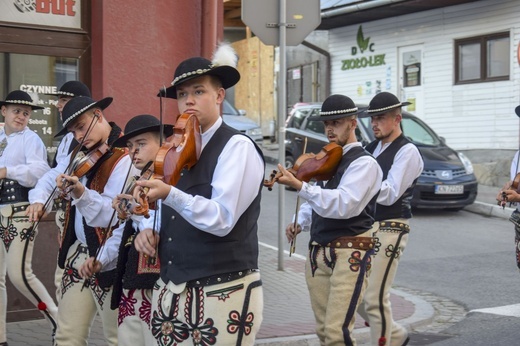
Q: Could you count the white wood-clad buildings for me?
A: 1